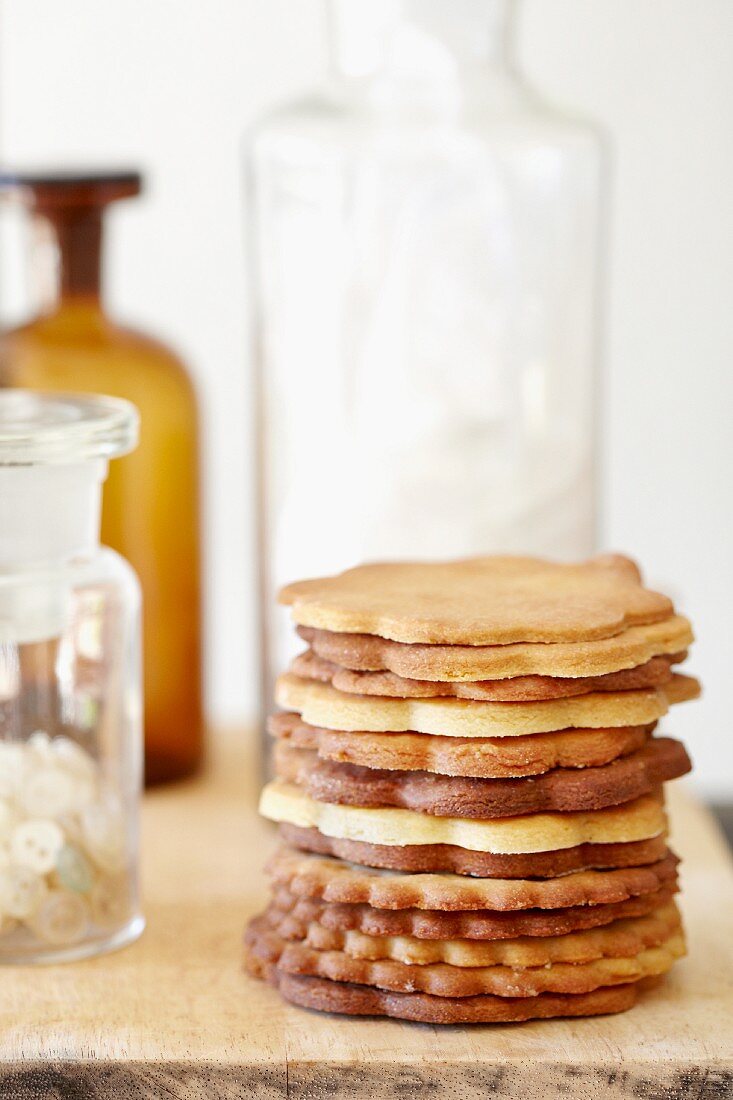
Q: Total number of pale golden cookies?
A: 2